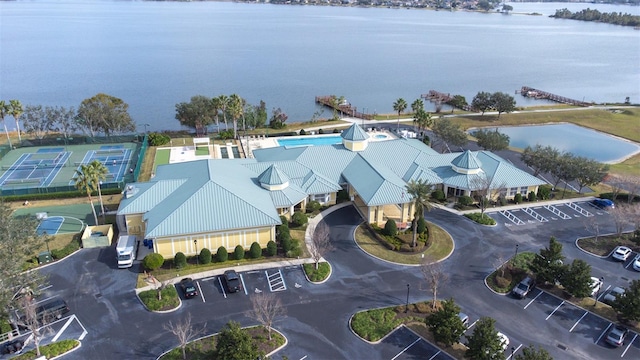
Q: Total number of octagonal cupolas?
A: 3